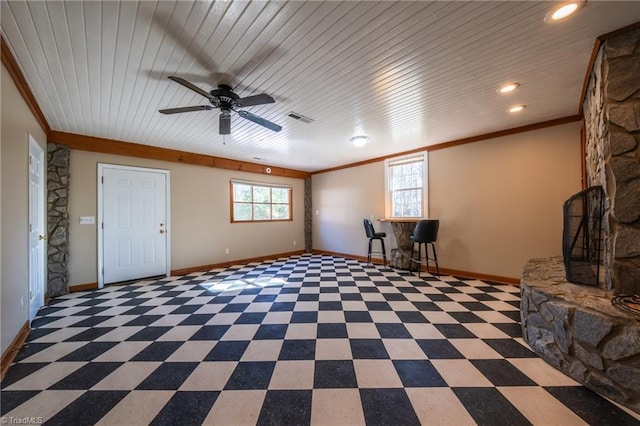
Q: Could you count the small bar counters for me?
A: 1